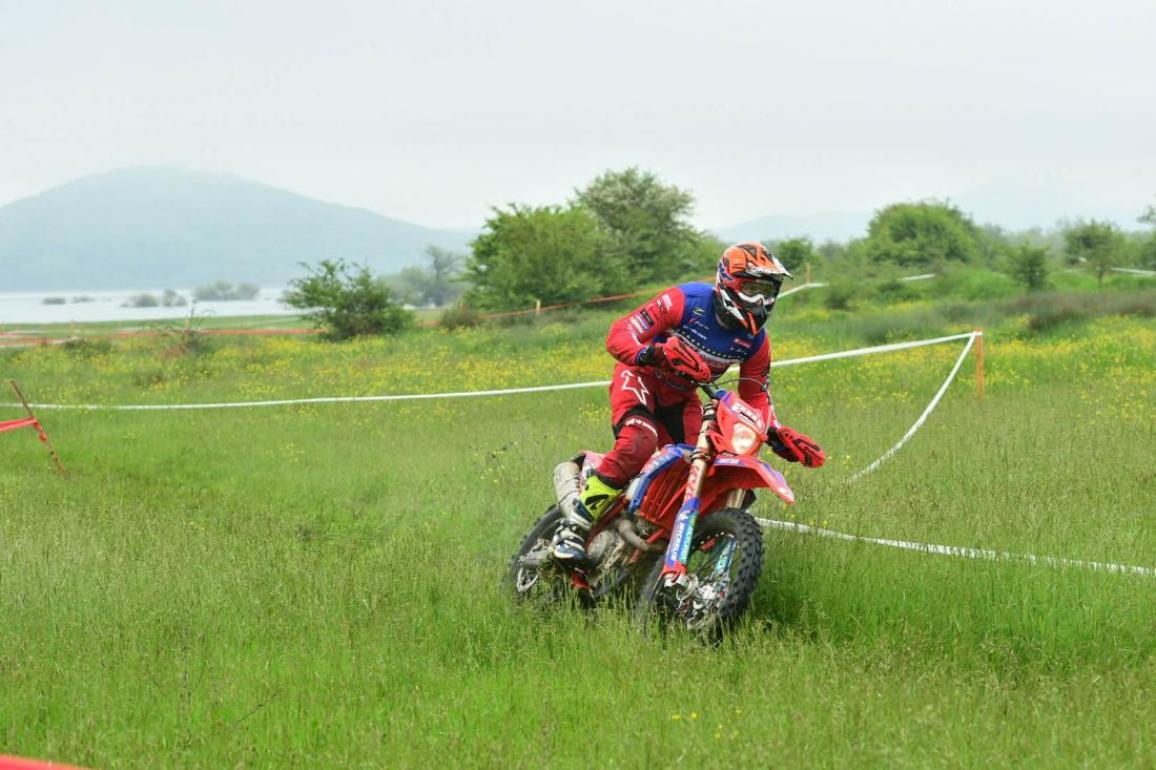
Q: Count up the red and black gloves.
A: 2